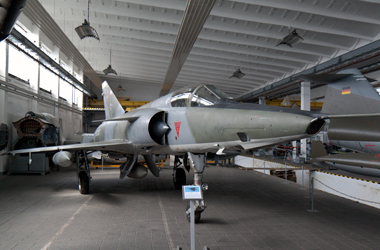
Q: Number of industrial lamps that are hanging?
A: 5